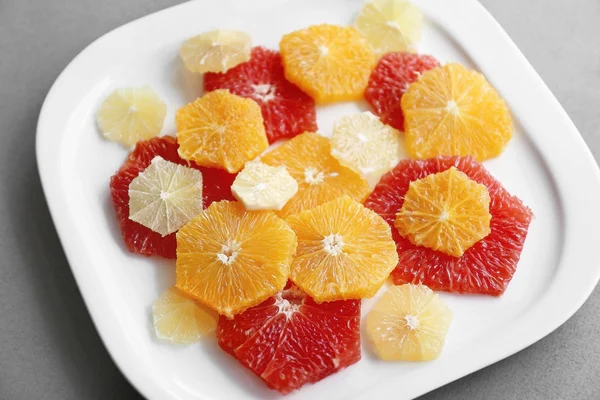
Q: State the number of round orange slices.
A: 7